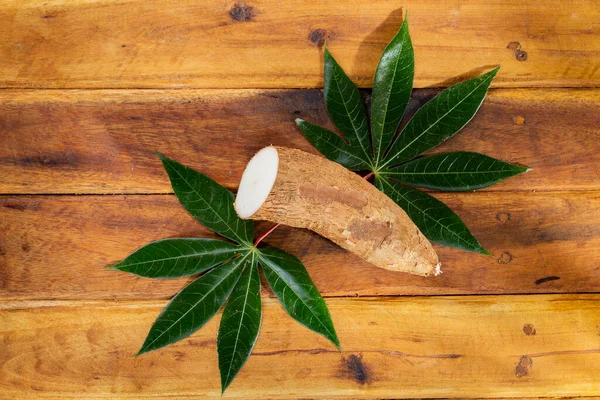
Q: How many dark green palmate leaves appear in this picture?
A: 2